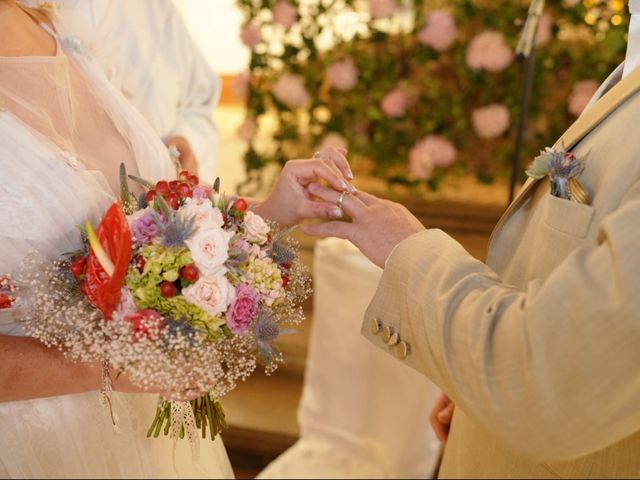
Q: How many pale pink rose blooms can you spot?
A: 4